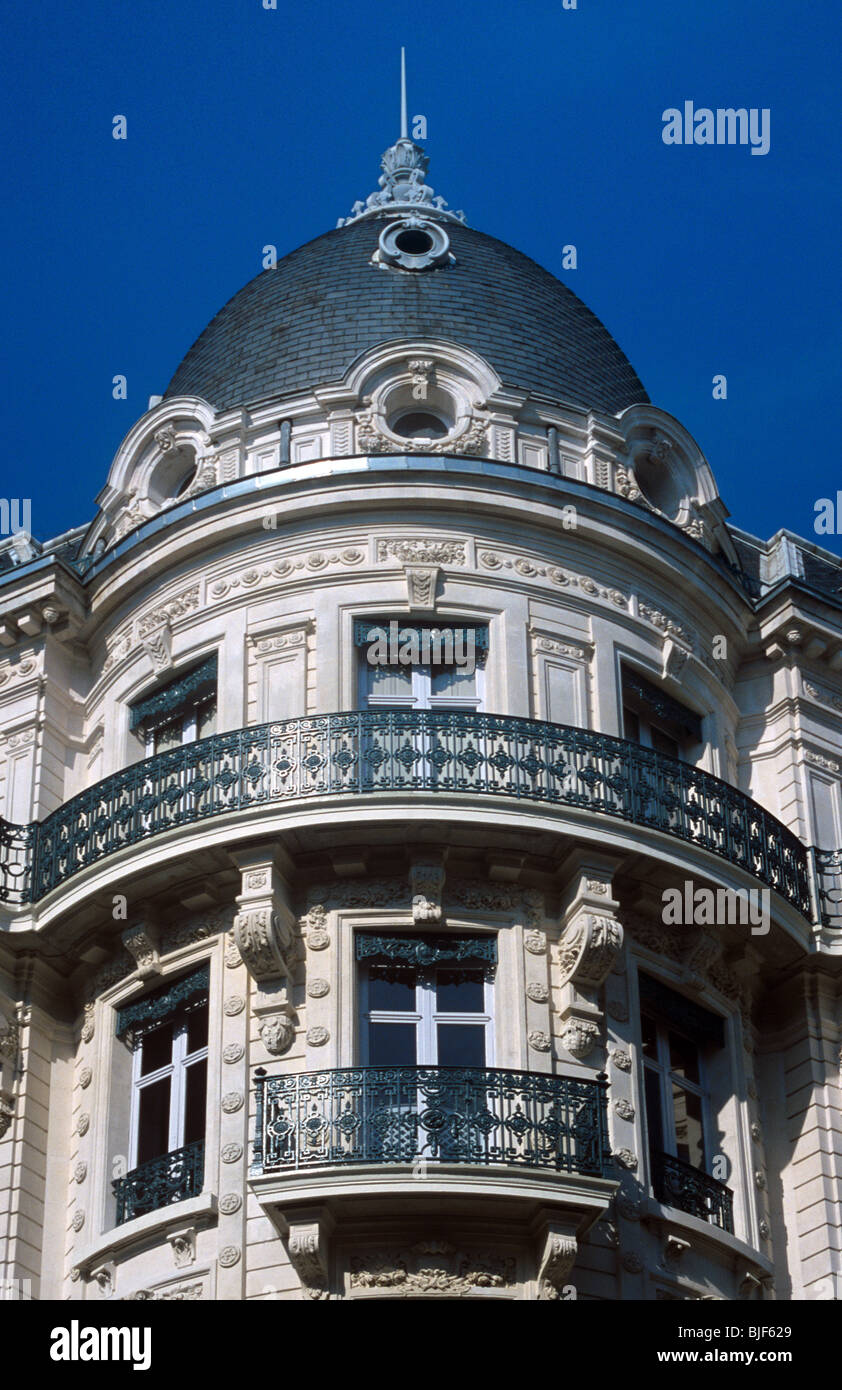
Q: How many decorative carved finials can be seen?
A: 1